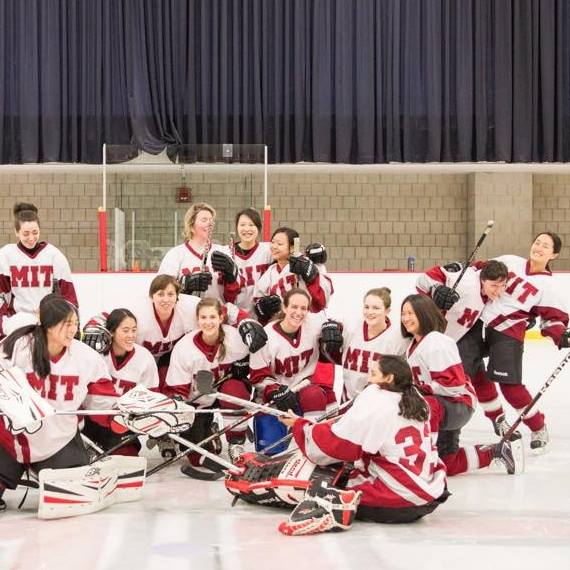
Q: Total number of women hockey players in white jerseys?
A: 14